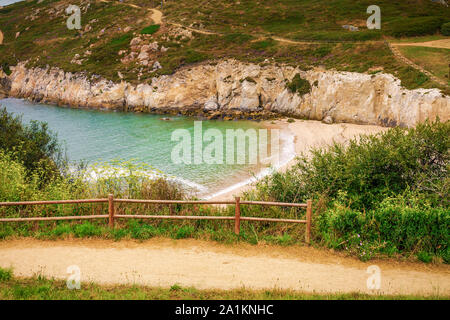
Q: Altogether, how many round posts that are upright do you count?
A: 3